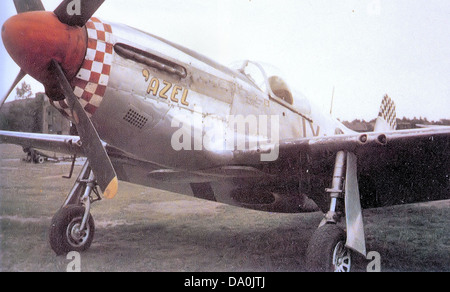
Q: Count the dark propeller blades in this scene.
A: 4